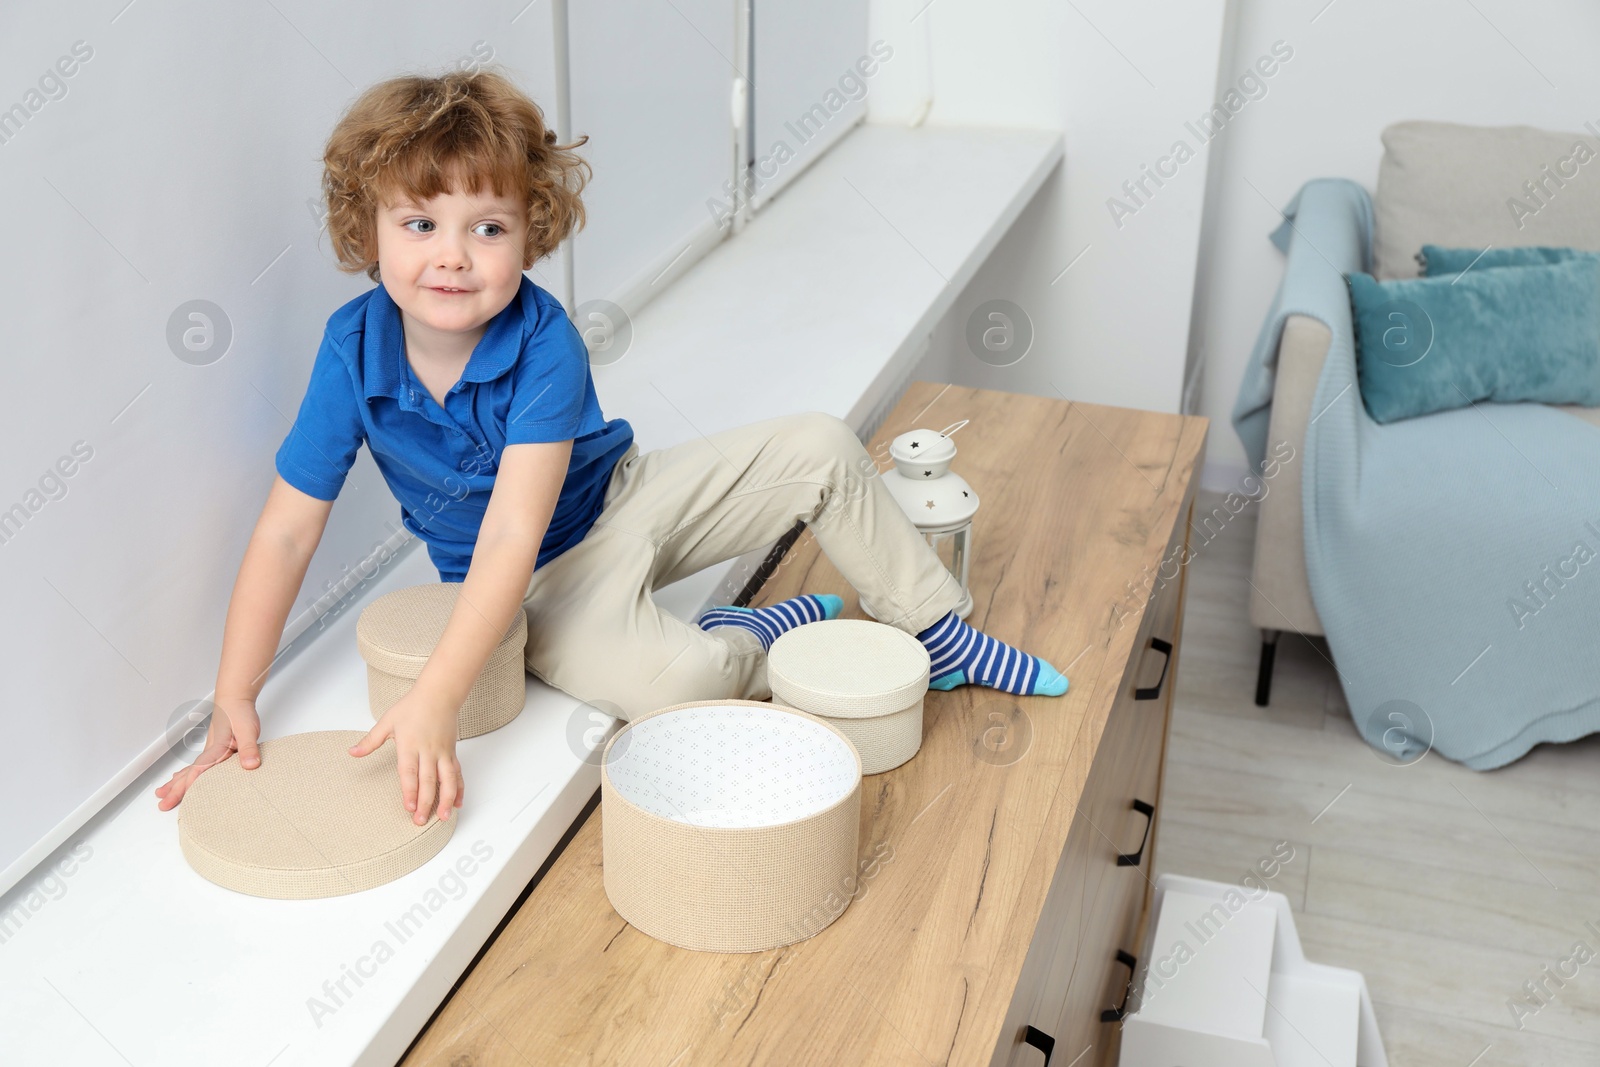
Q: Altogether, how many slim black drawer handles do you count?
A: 4